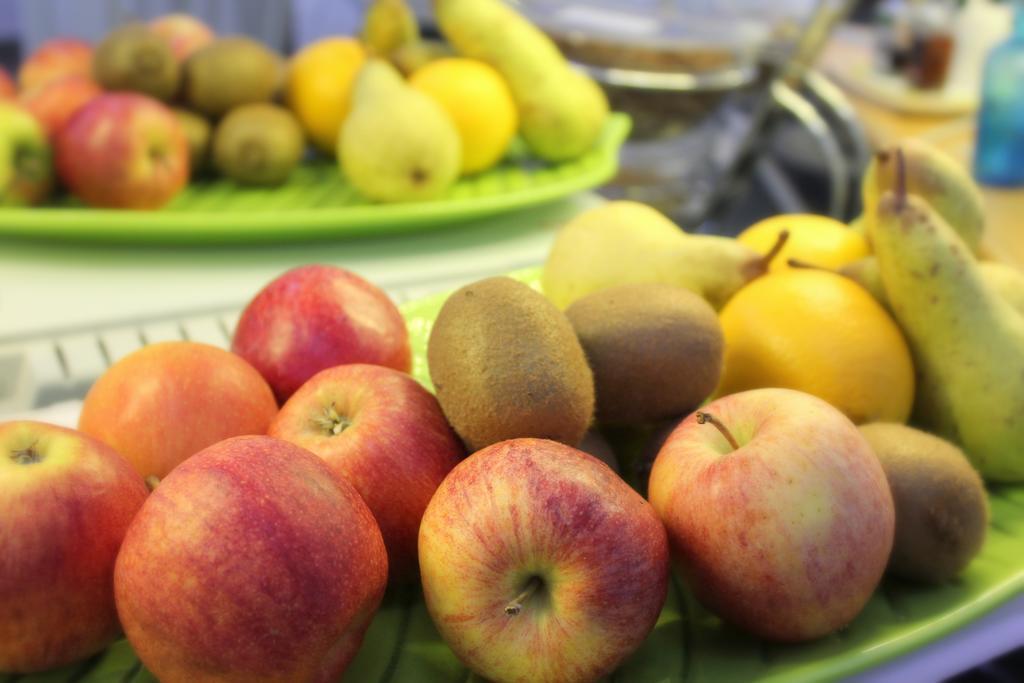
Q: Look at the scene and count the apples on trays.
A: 13